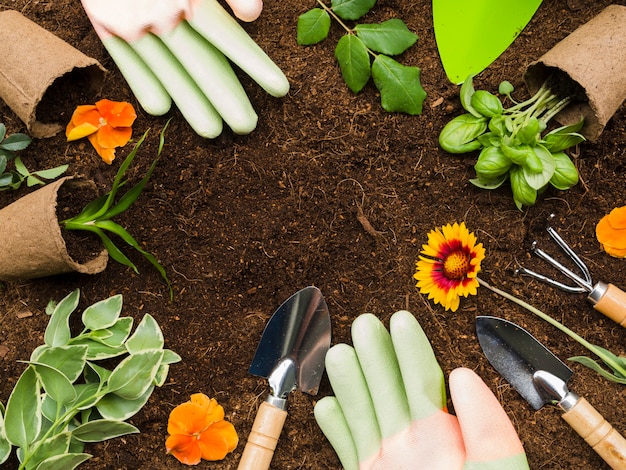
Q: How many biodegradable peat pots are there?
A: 3